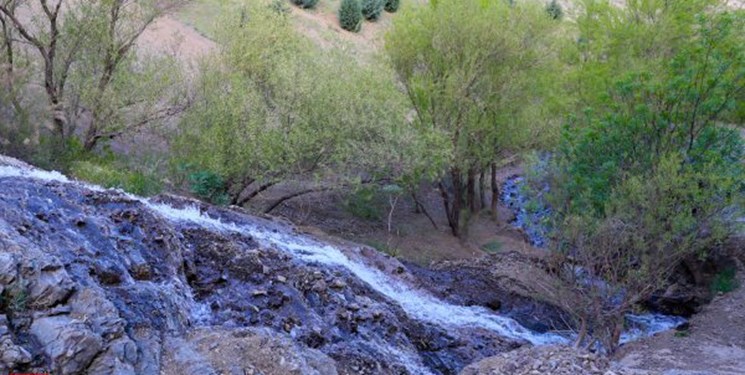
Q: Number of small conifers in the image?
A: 5